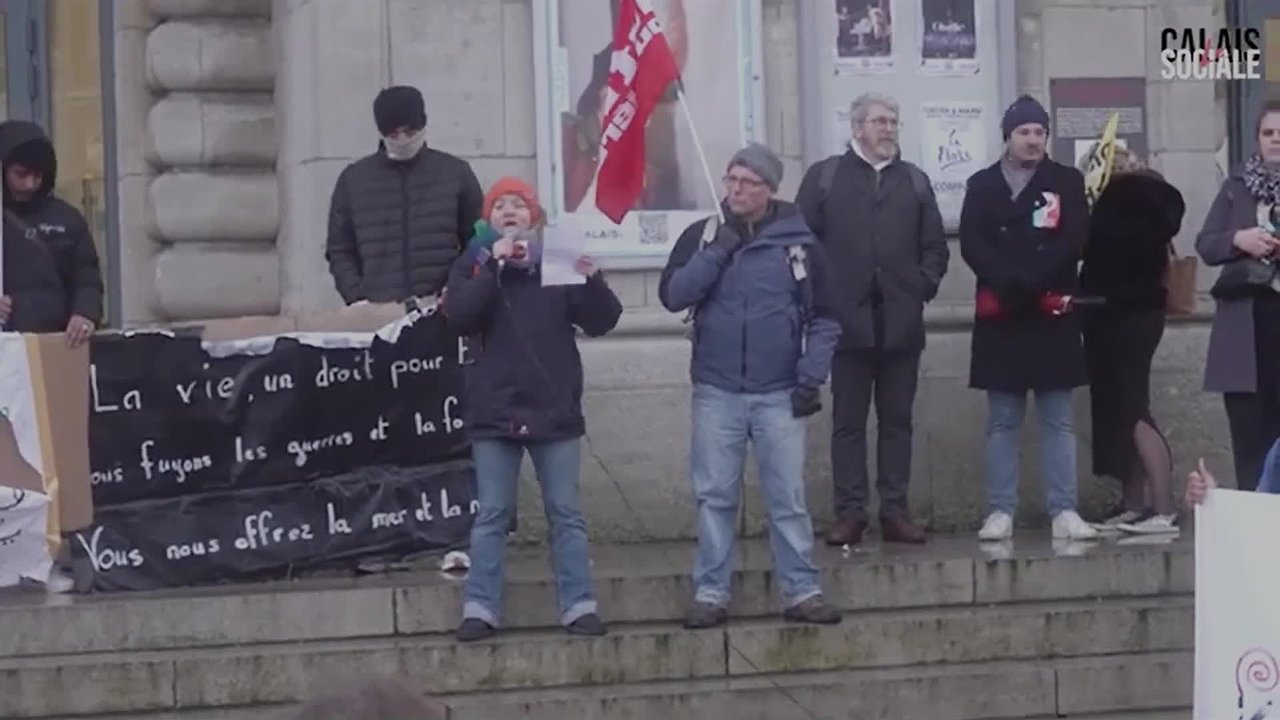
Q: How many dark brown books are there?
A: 0